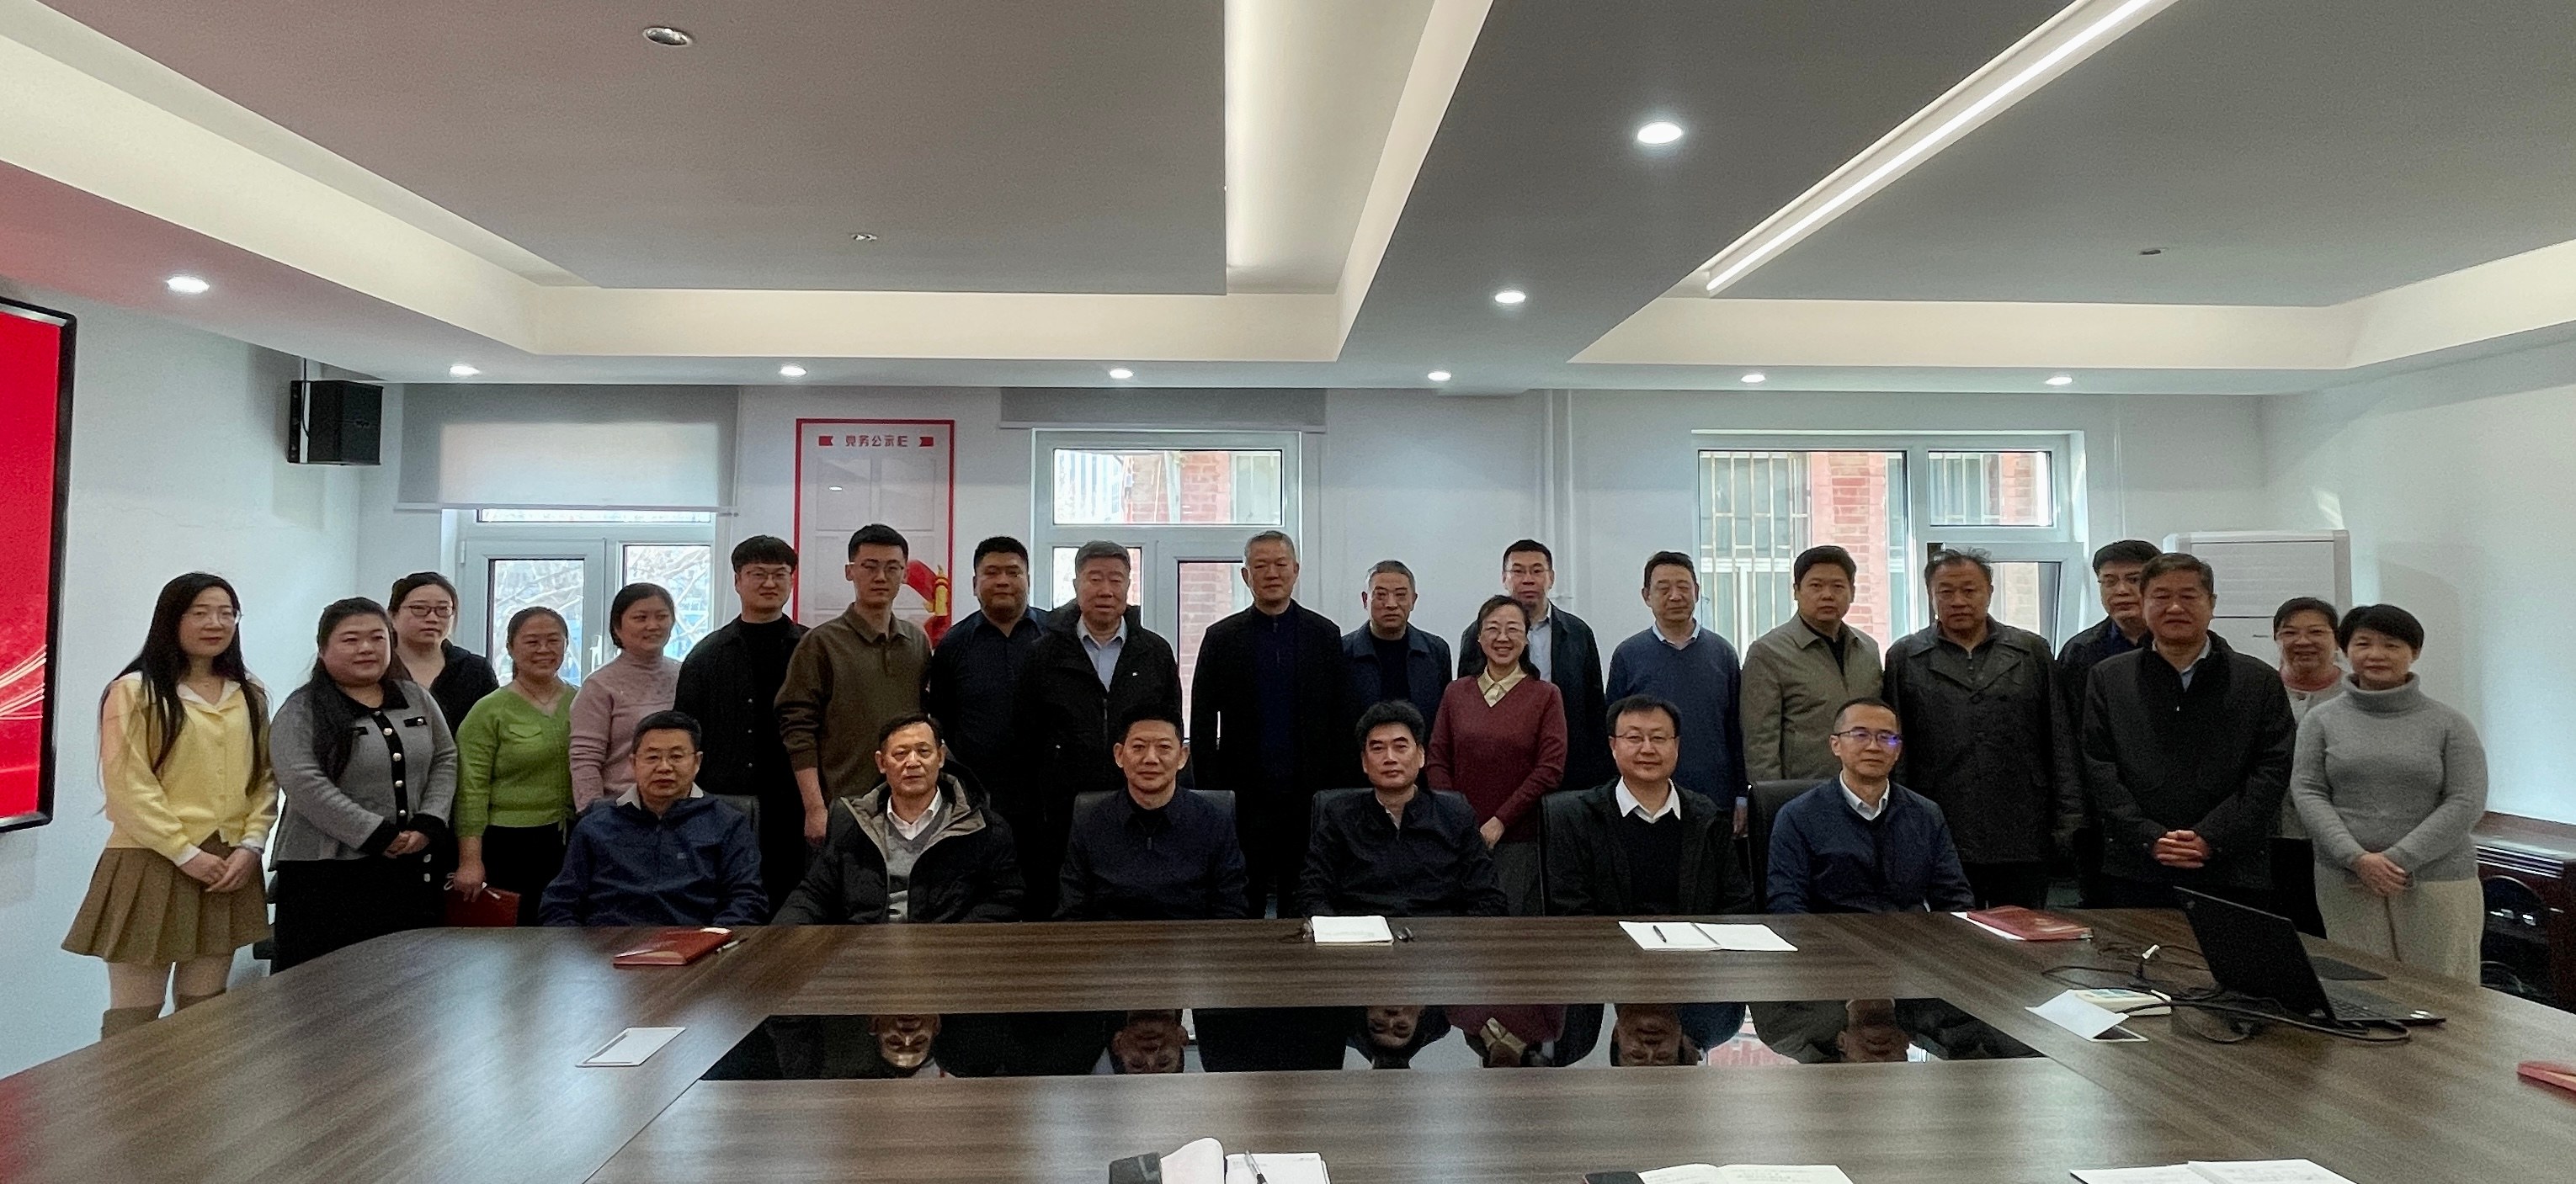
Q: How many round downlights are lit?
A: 9